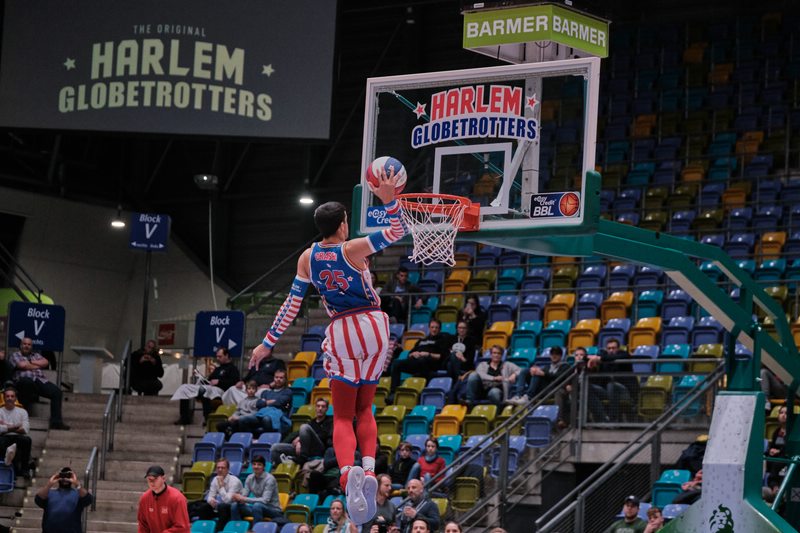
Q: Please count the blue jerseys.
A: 1